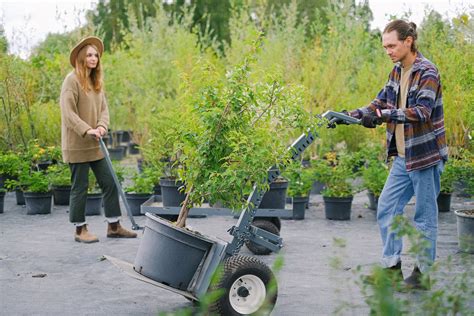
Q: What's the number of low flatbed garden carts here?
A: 1